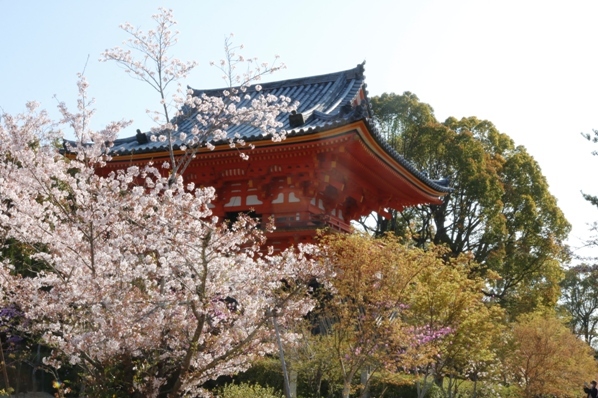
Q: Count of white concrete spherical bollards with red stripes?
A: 0